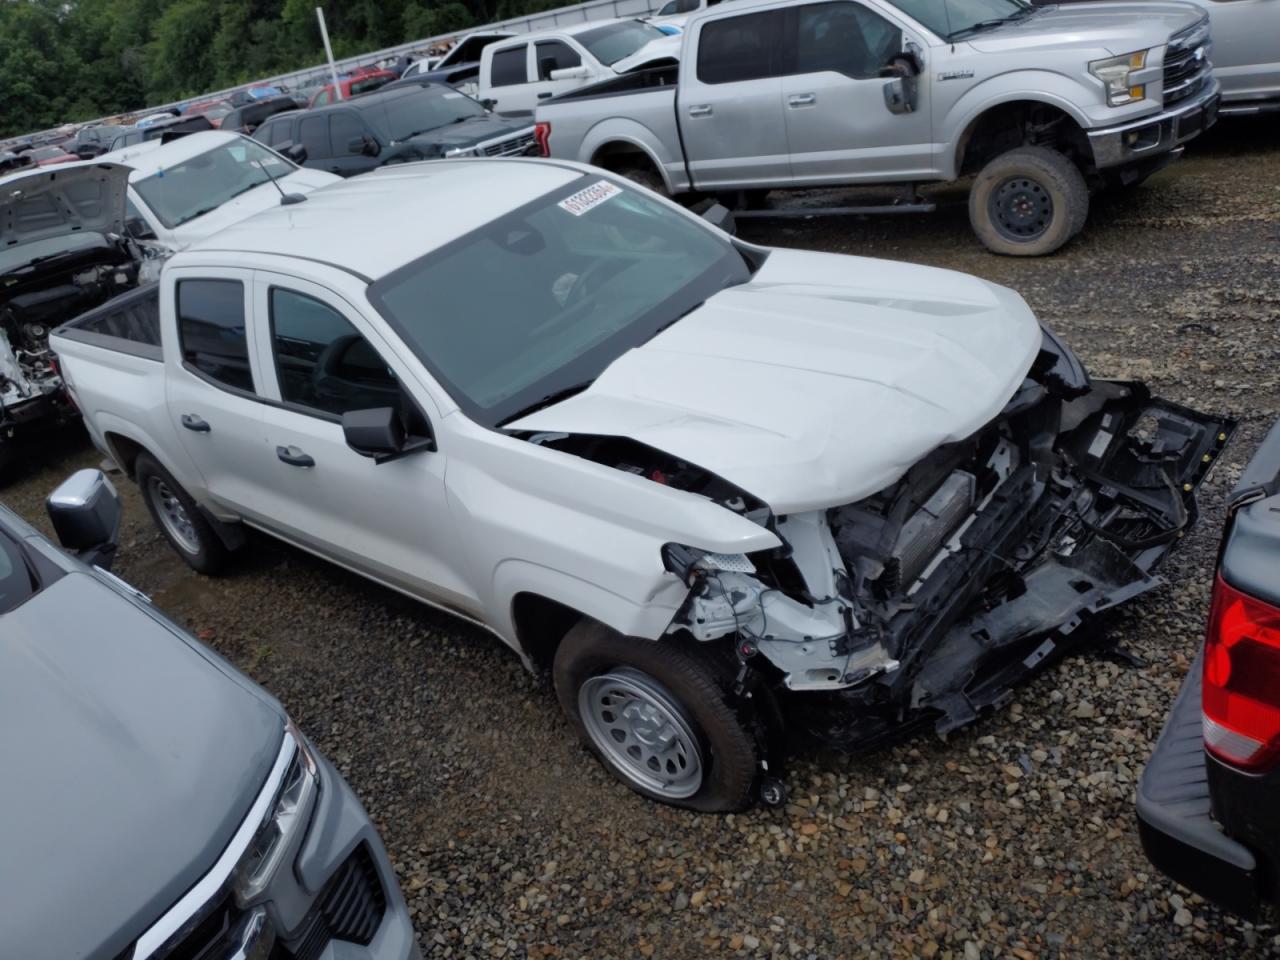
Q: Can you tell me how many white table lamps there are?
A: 0